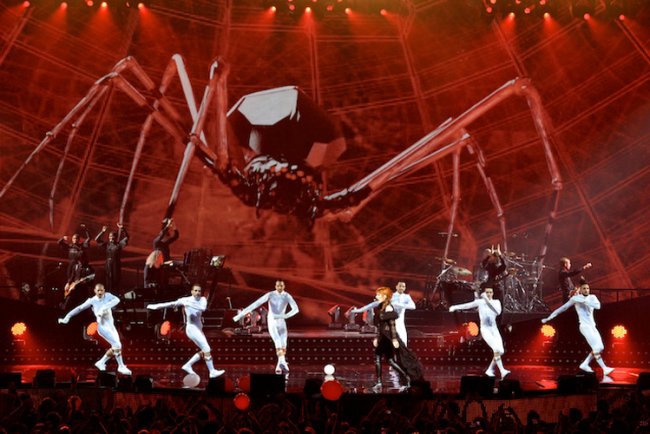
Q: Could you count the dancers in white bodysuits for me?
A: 6